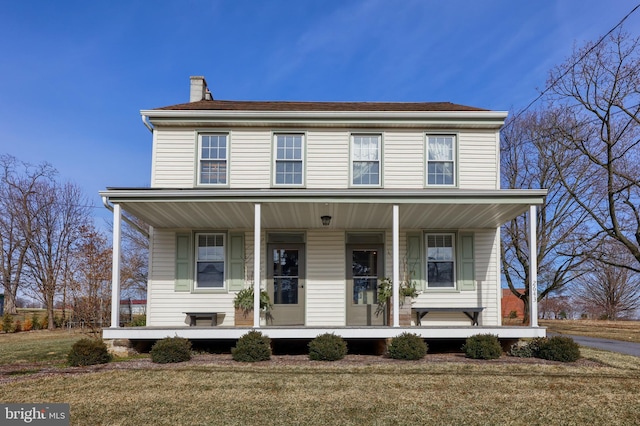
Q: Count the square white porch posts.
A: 4